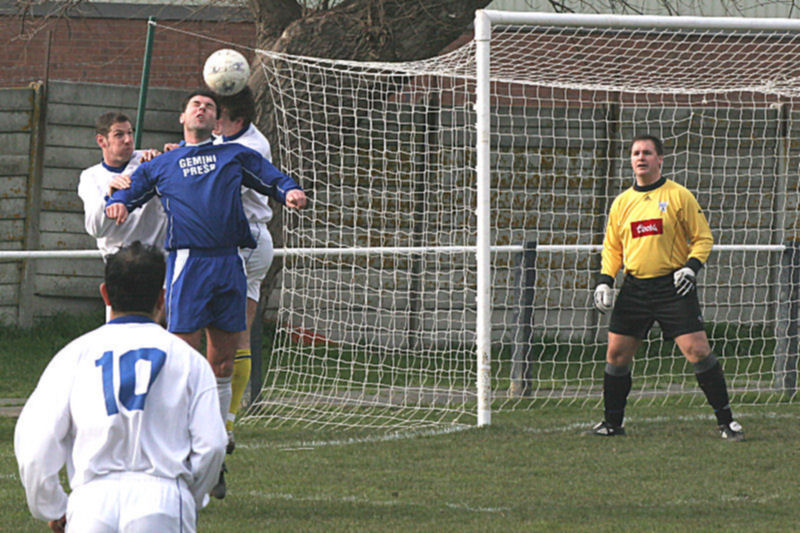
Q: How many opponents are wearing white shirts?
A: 3